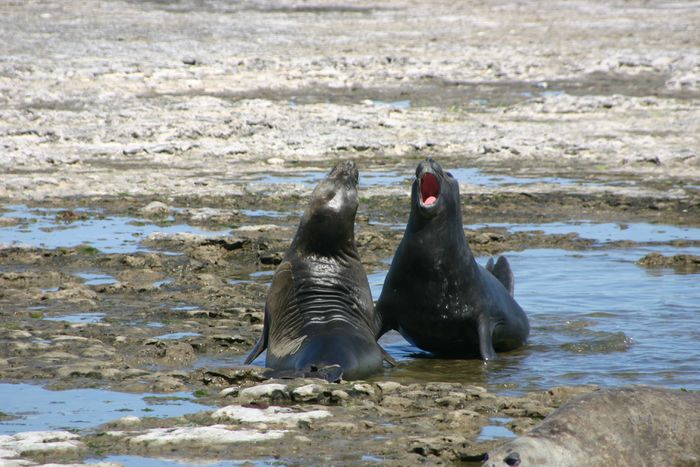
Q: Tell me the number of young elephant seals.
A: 2